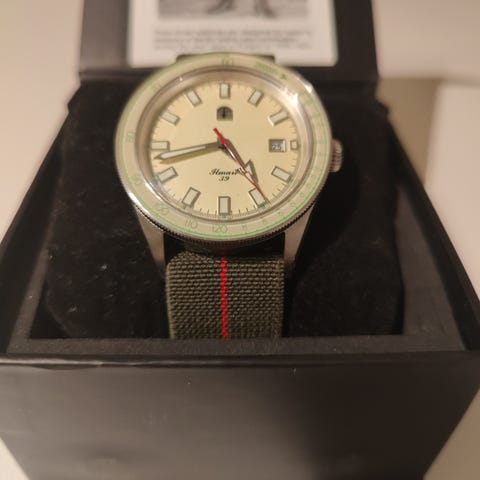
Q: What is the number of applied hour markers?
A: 12